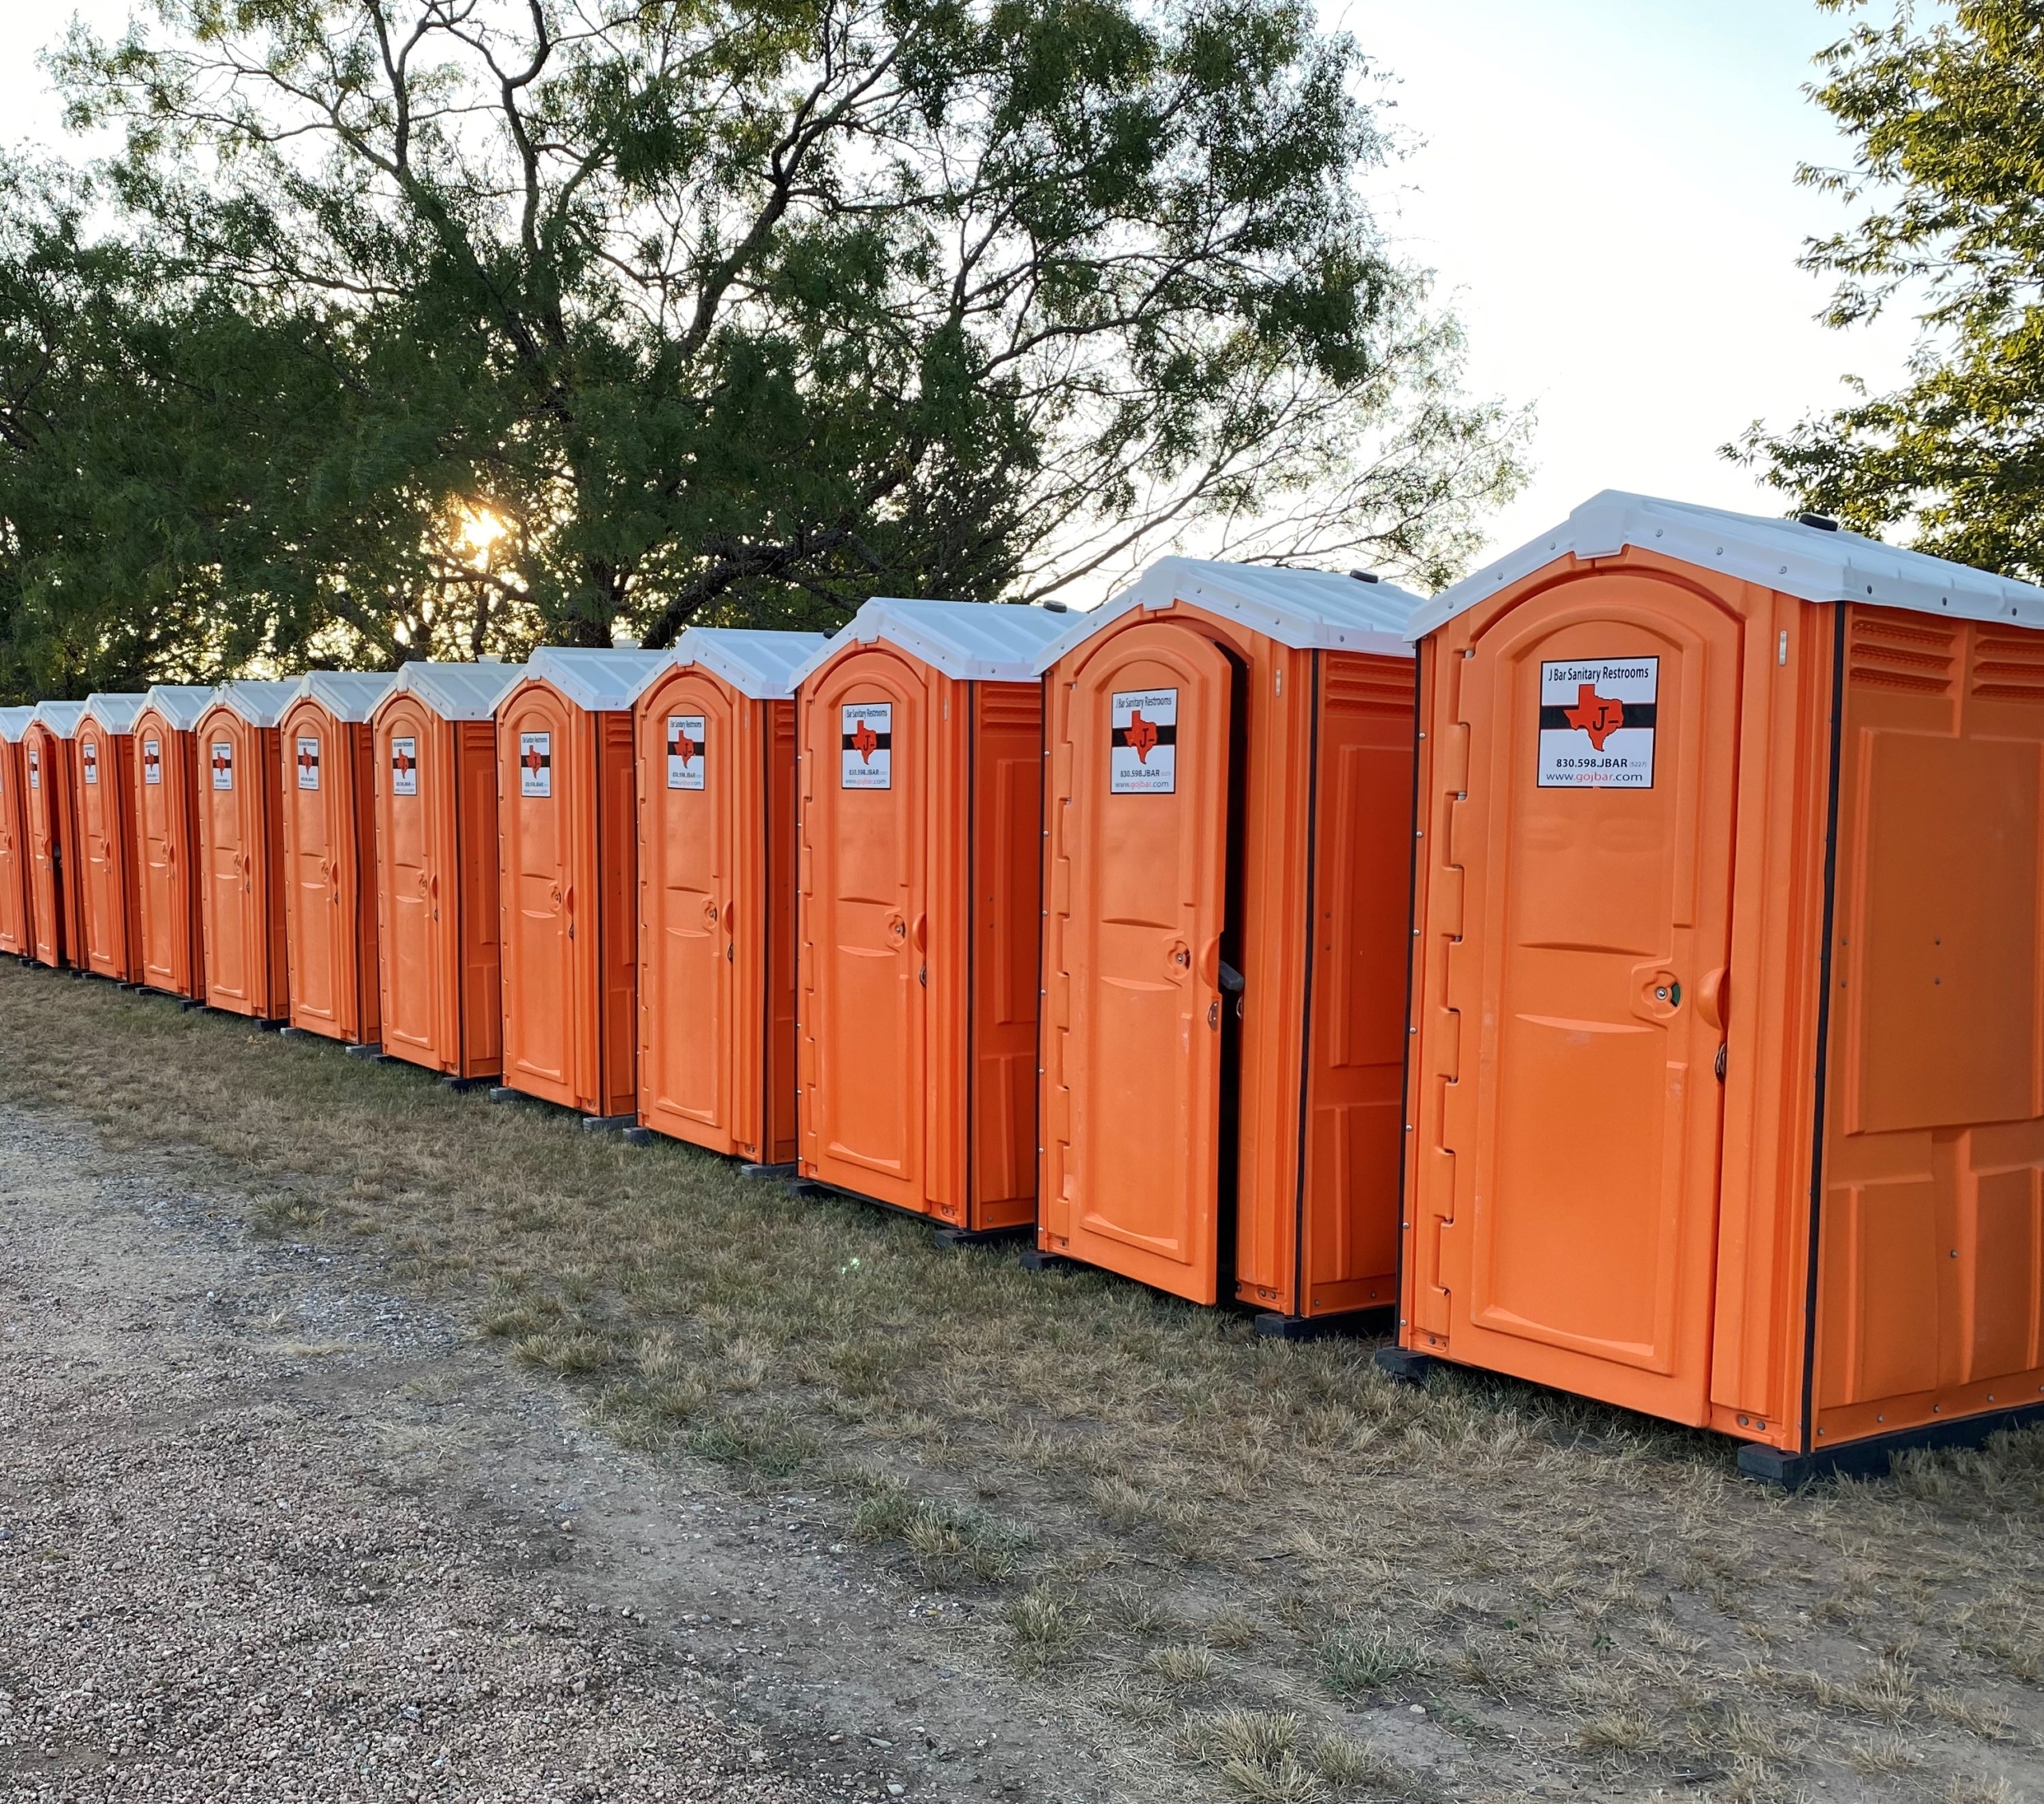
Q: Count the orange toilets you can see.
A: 12